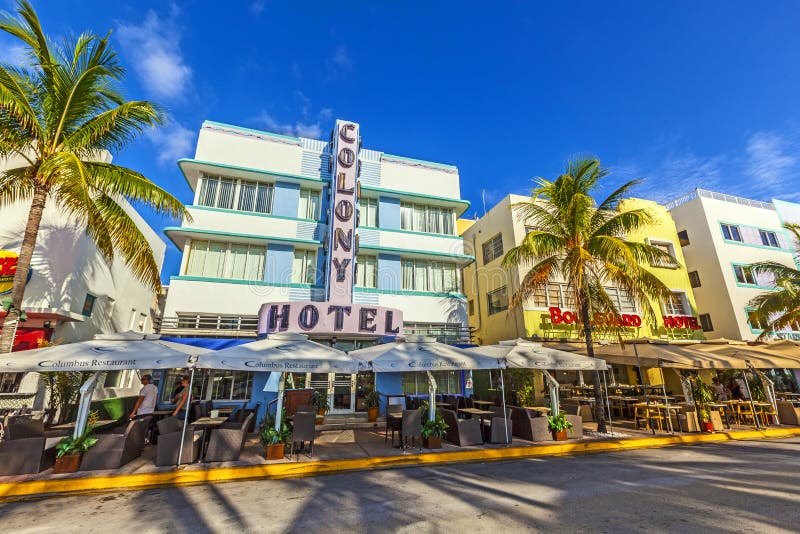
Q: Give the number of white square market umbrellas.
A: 4